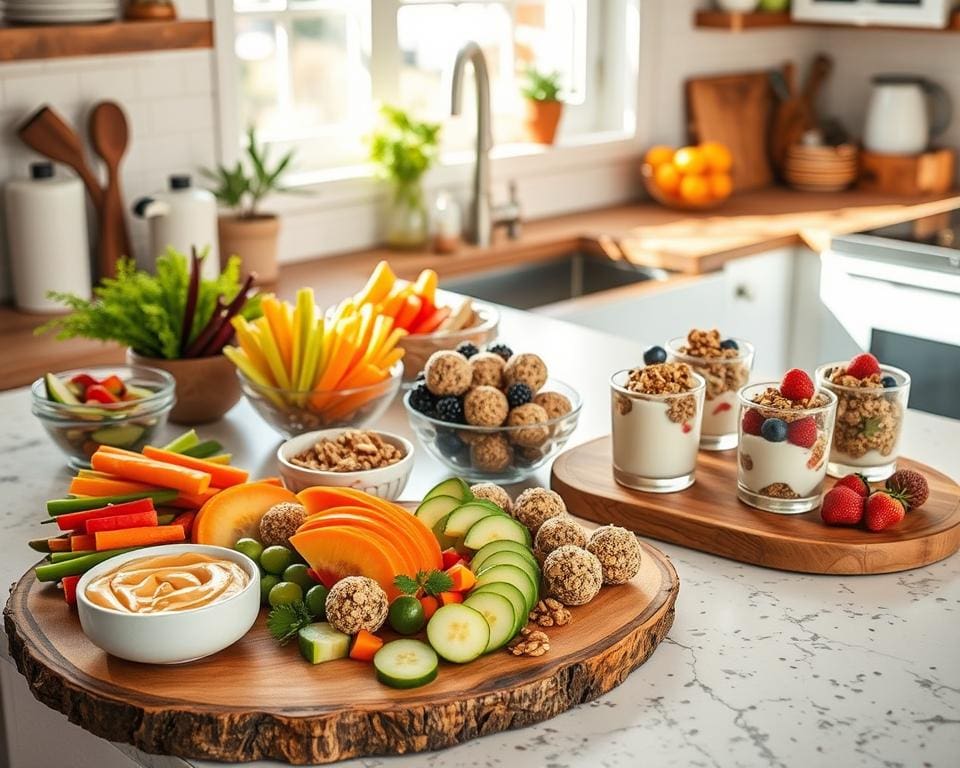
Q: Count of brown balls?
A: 14